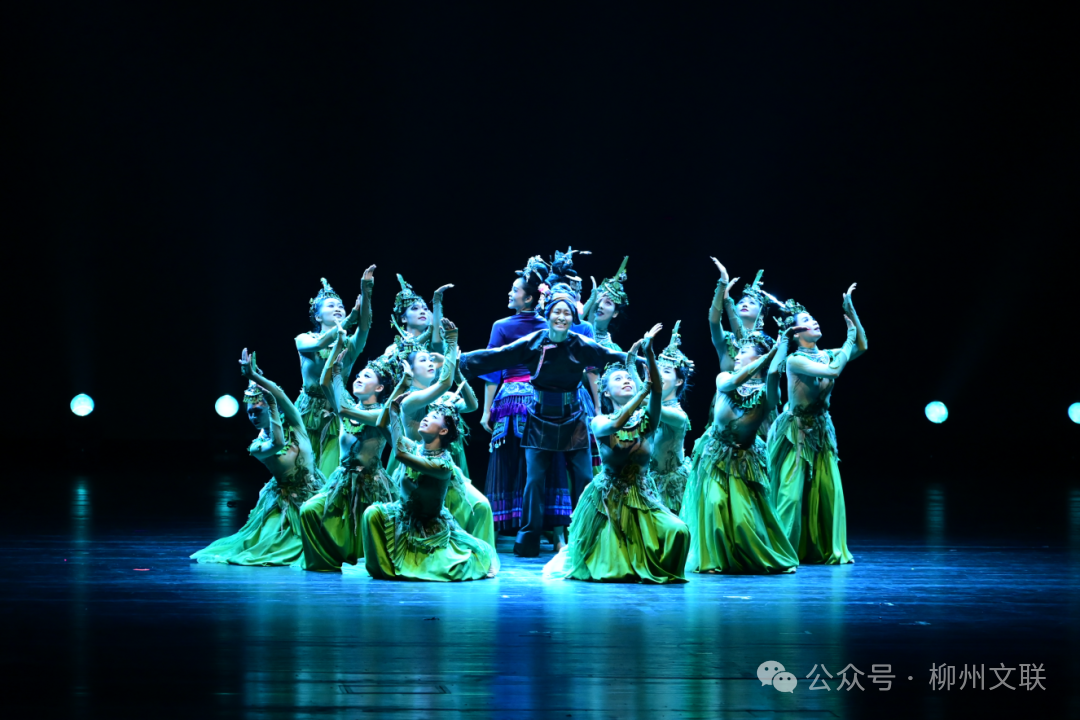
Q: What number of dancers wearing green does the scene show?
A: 12